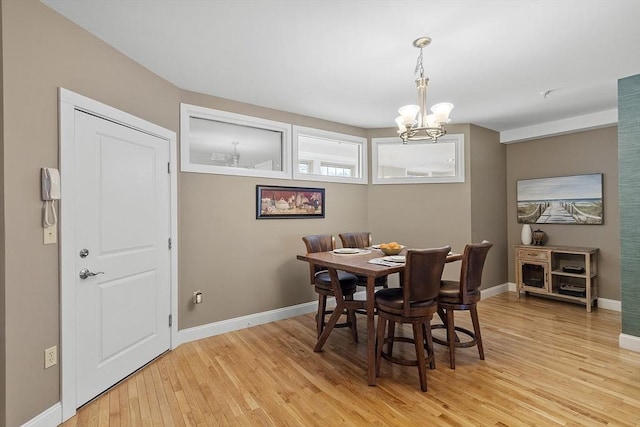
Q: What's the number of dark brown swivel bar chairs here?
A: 4